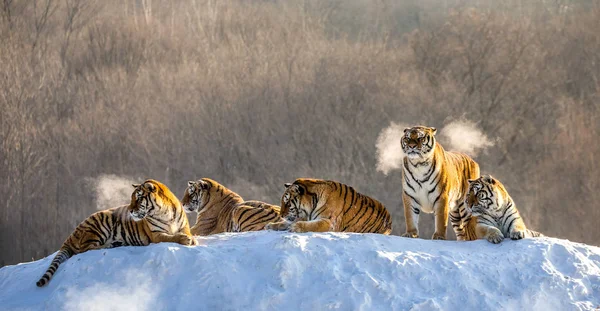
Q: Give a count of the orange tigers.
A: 5